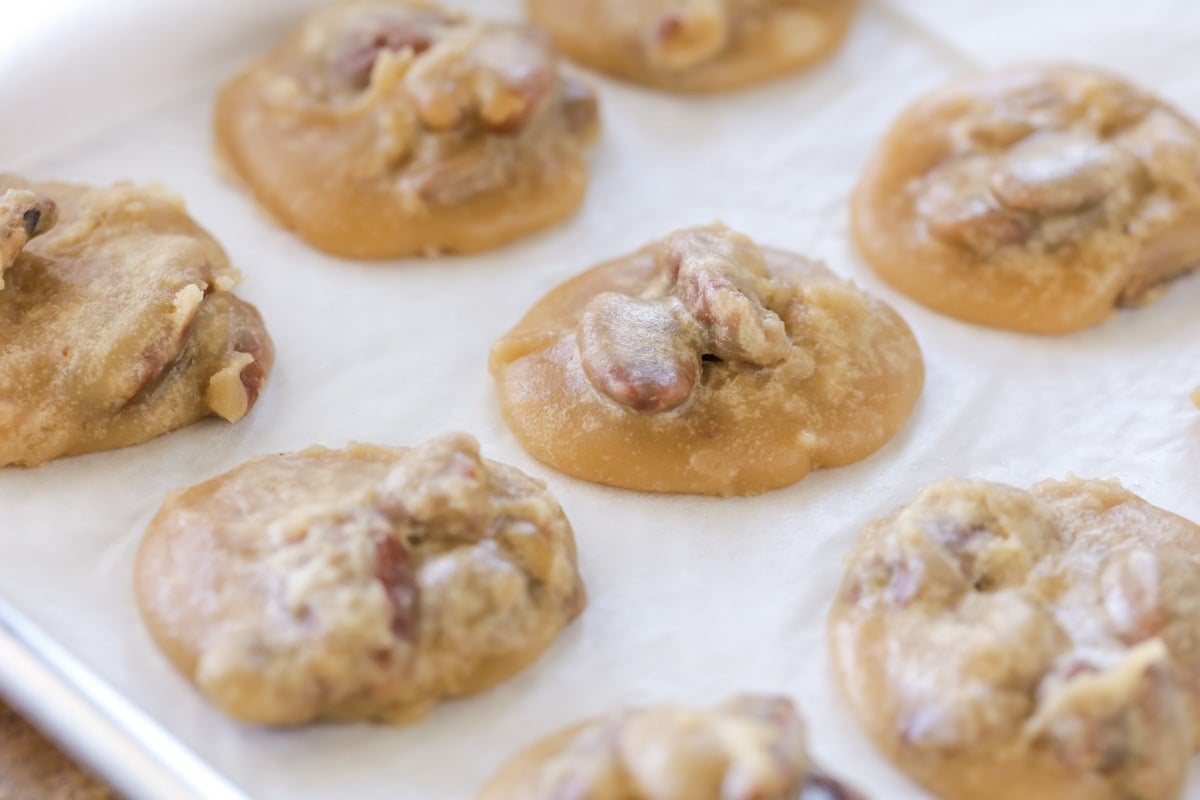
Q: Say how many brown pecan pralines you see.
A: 8